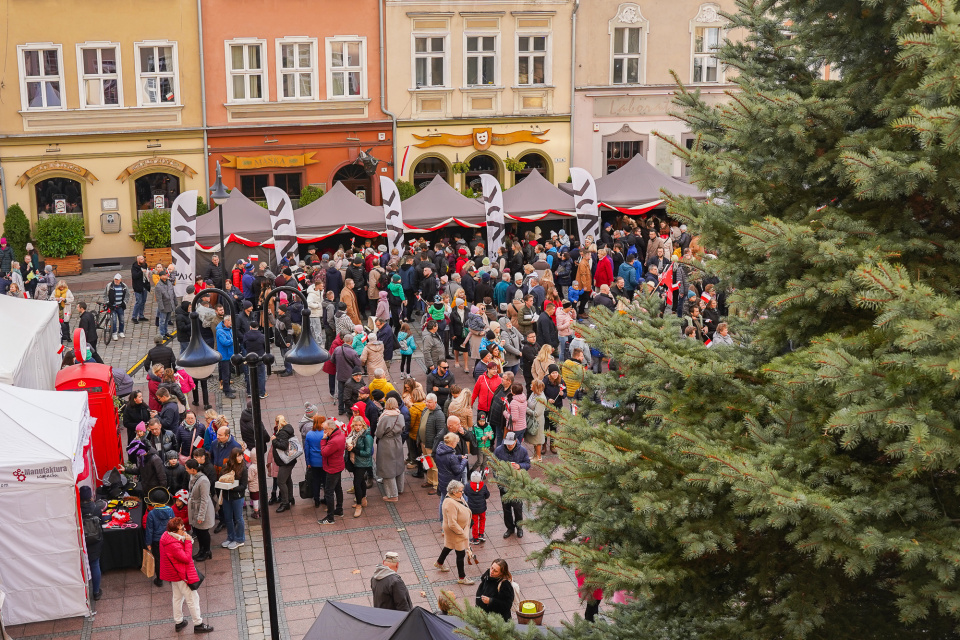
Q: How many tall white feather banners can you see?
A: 5